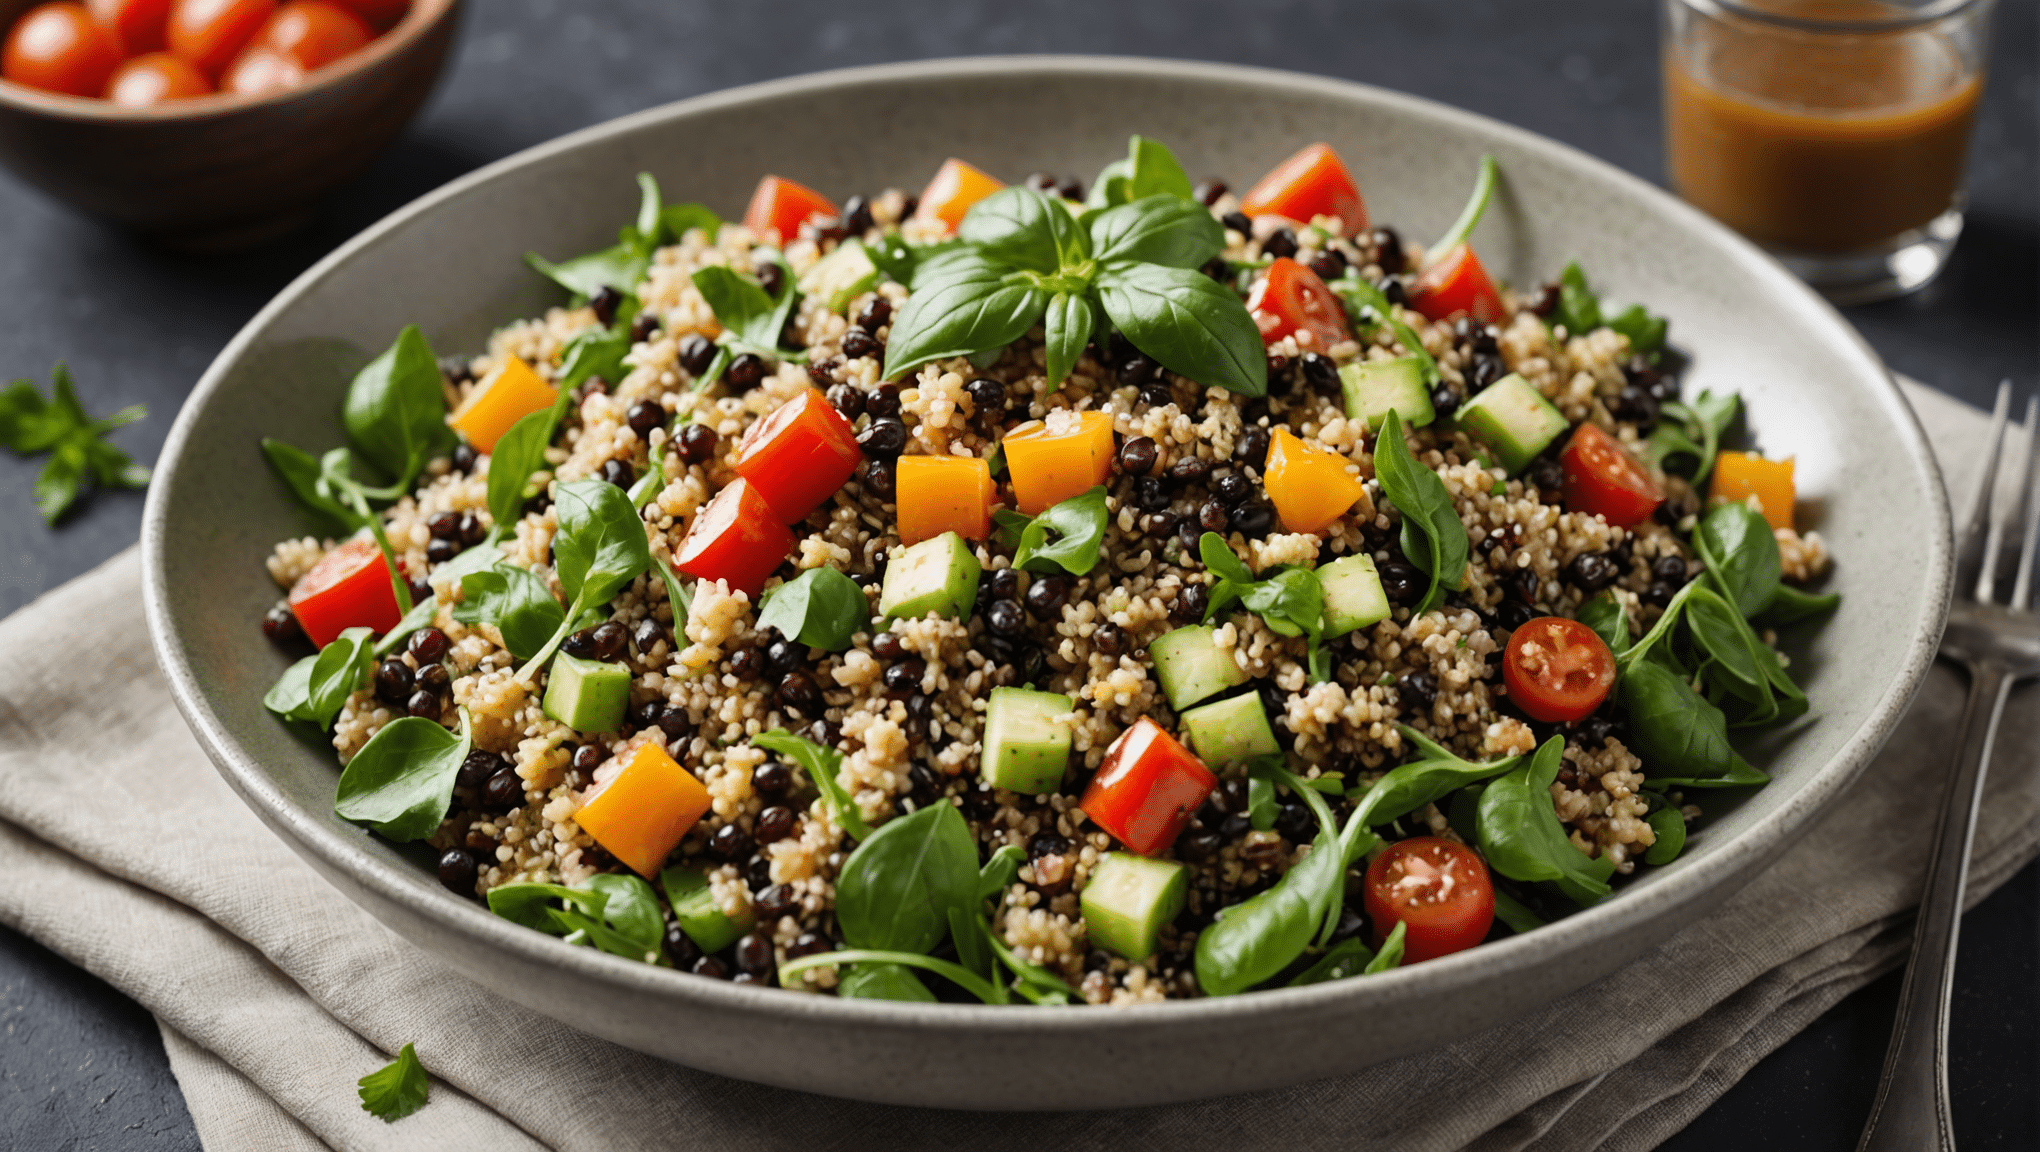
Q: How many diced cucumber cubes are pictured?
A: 11